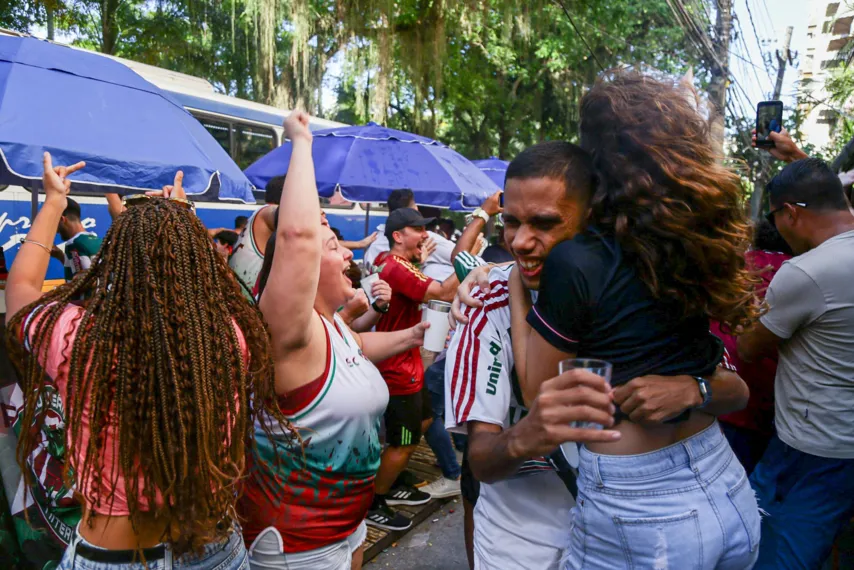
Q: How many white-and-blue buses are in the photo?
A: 1